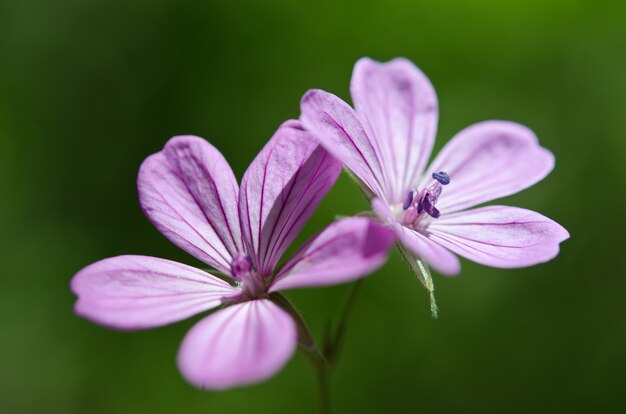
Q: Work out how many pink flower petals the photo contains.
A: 10